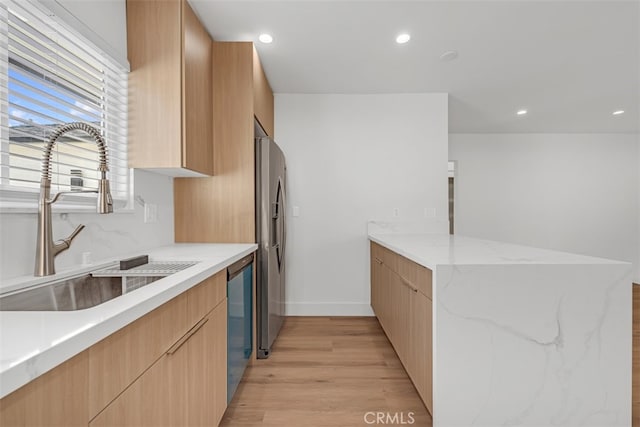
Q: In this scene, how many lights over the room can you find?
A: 4